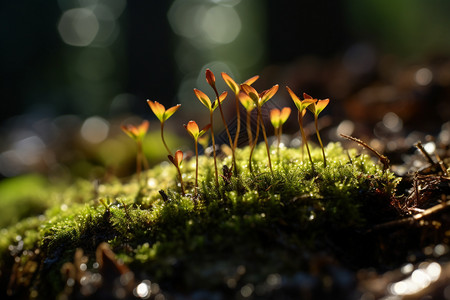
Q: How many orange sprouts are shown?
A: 12